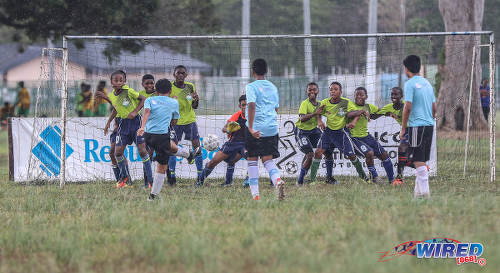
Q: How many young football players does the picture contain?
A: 11